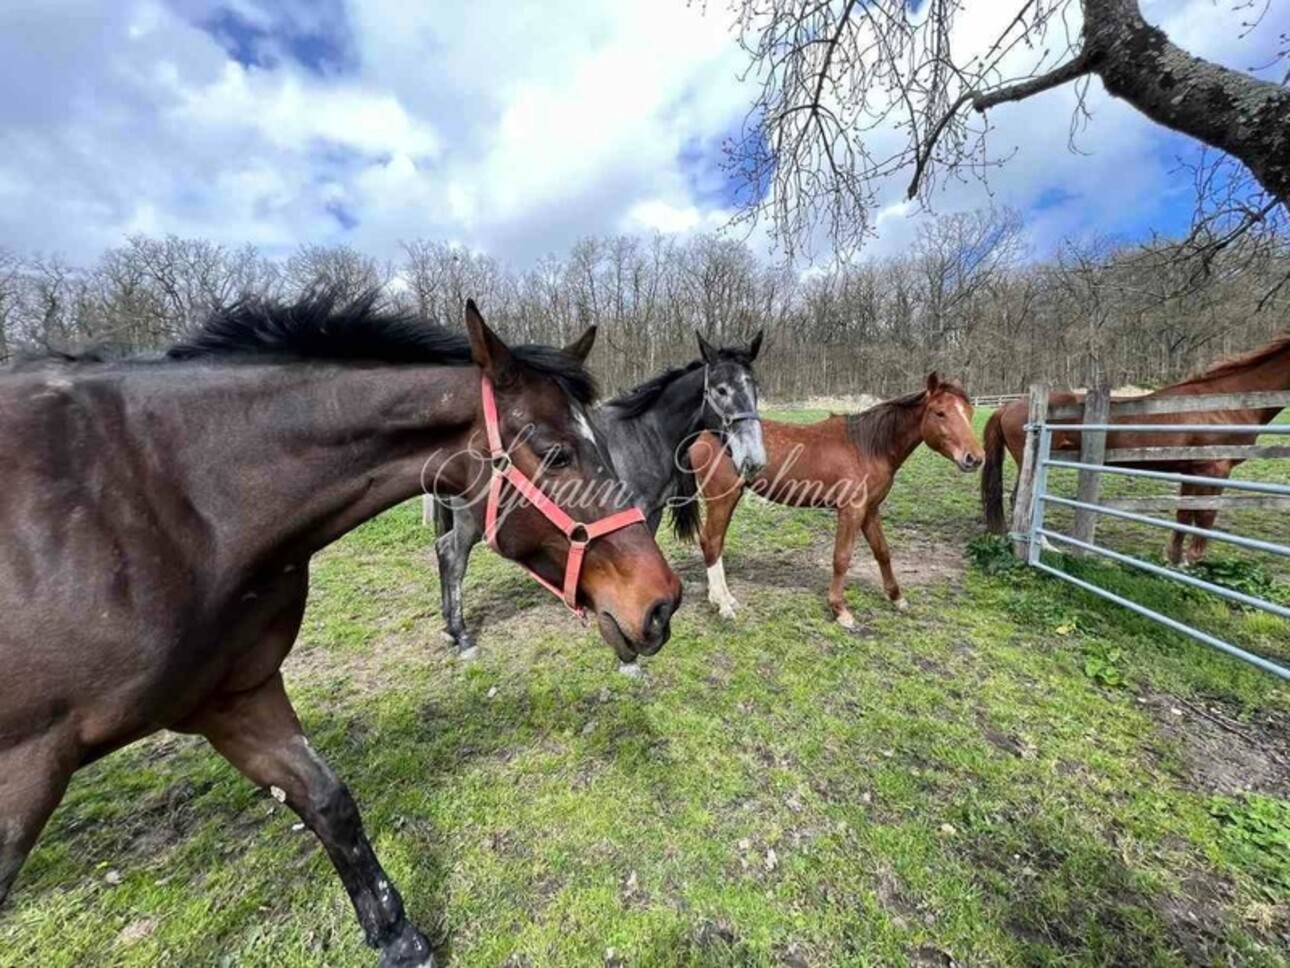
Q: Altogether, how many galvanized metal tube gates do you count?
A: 1